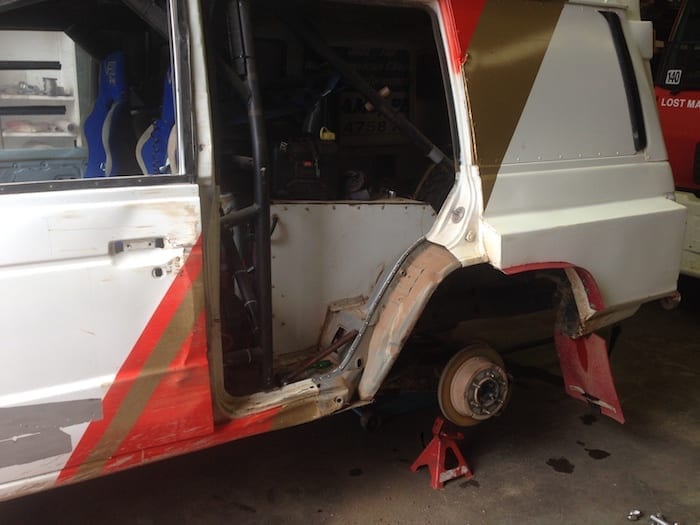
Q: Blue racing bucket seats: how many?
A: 2